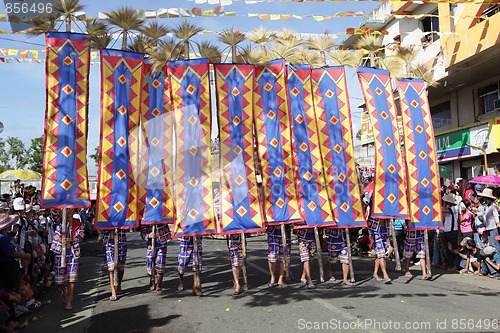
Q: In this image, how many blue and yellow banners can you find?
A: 10